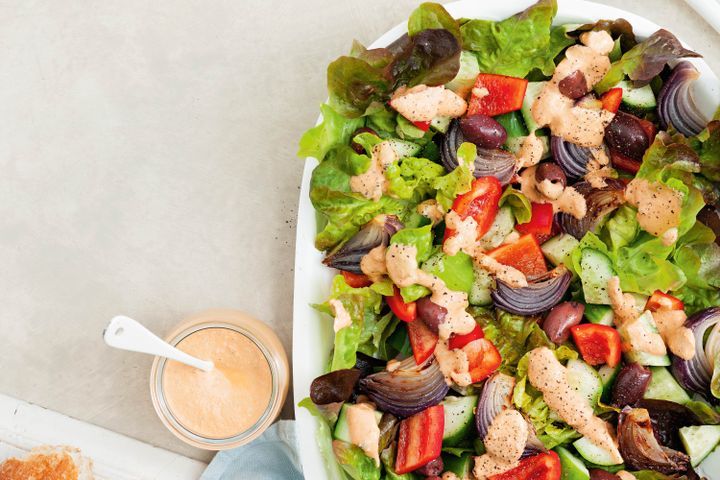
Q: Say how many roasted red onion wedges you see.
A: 10